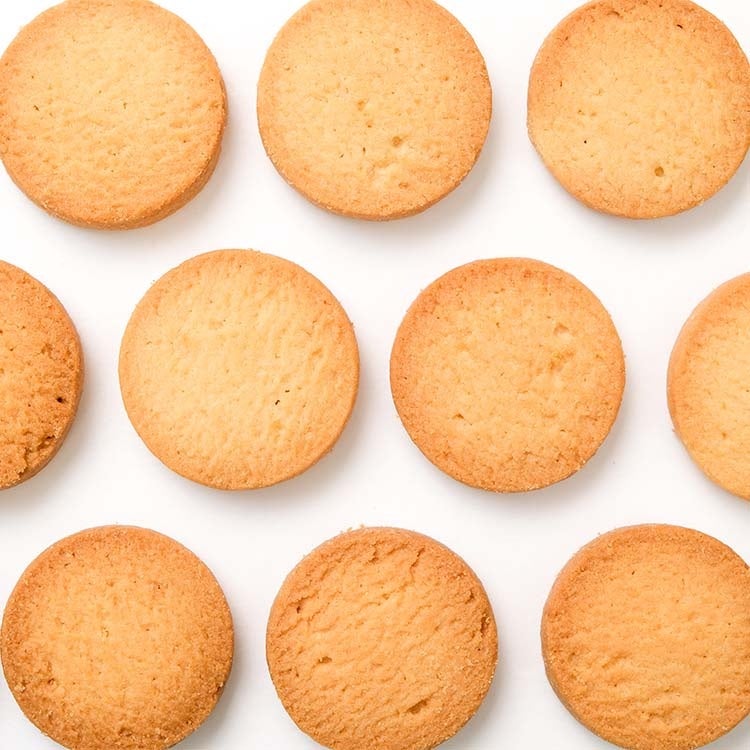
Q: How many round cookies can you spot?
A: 10